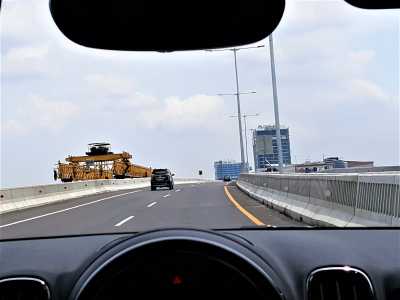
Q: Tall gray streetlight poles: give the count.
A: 4